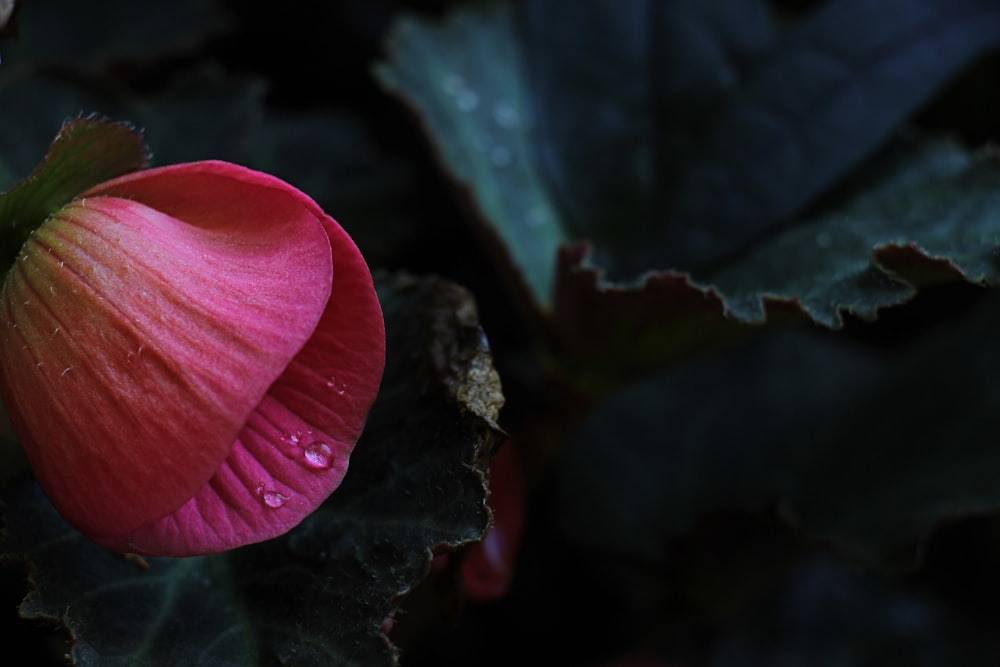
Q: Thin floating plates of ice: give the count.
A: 0